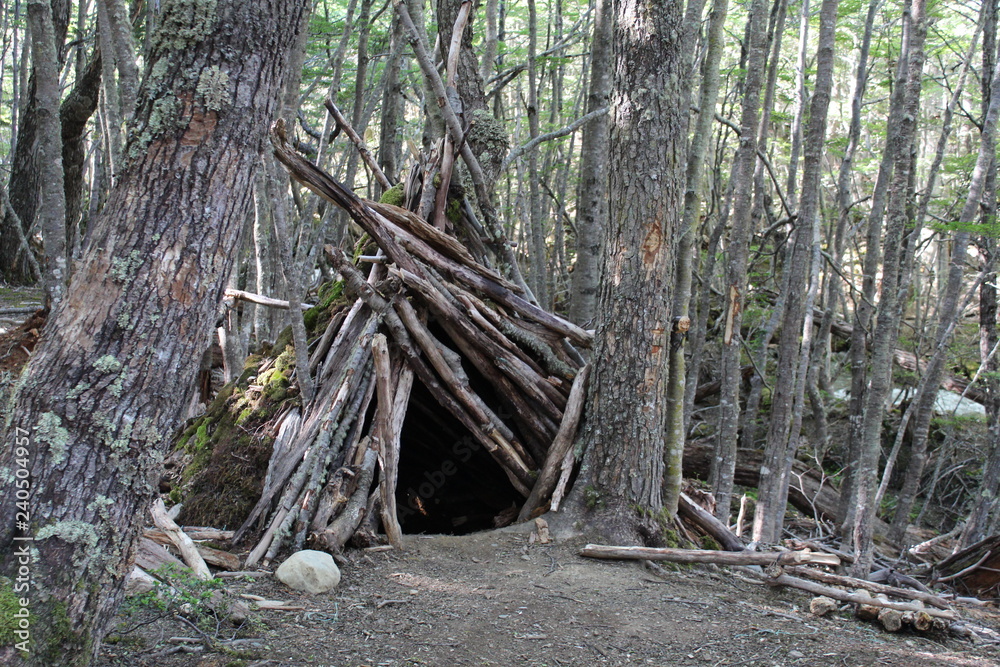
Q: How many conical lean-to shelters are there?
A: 1